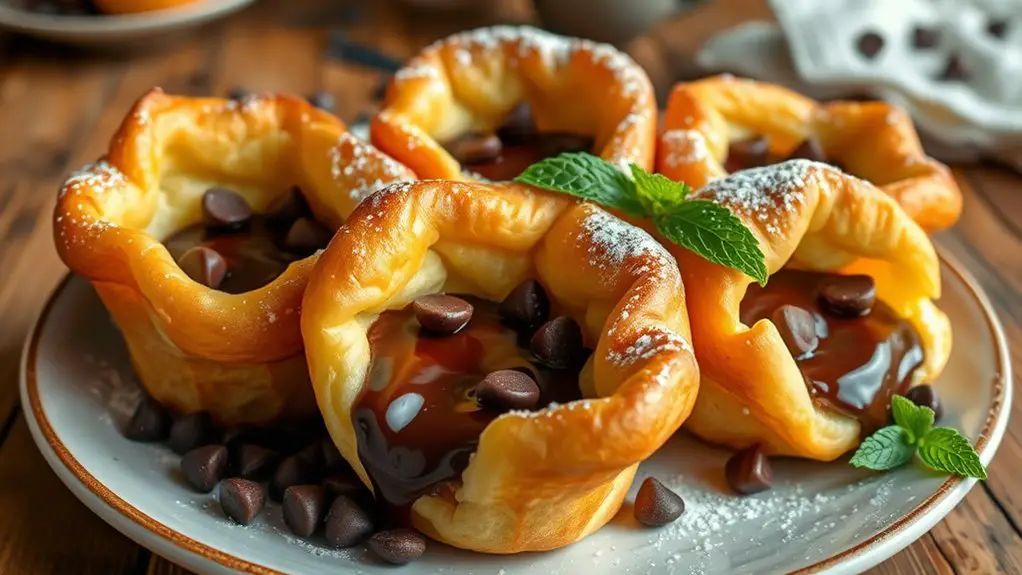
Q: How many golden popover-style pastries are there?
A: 5